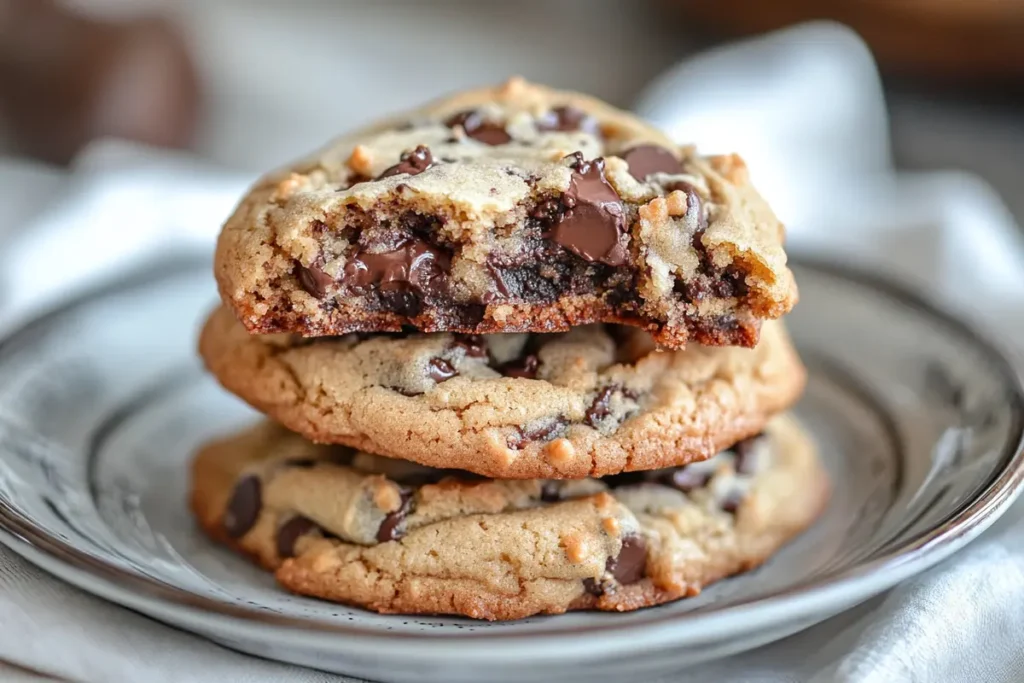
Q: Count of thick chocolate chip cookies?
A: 3